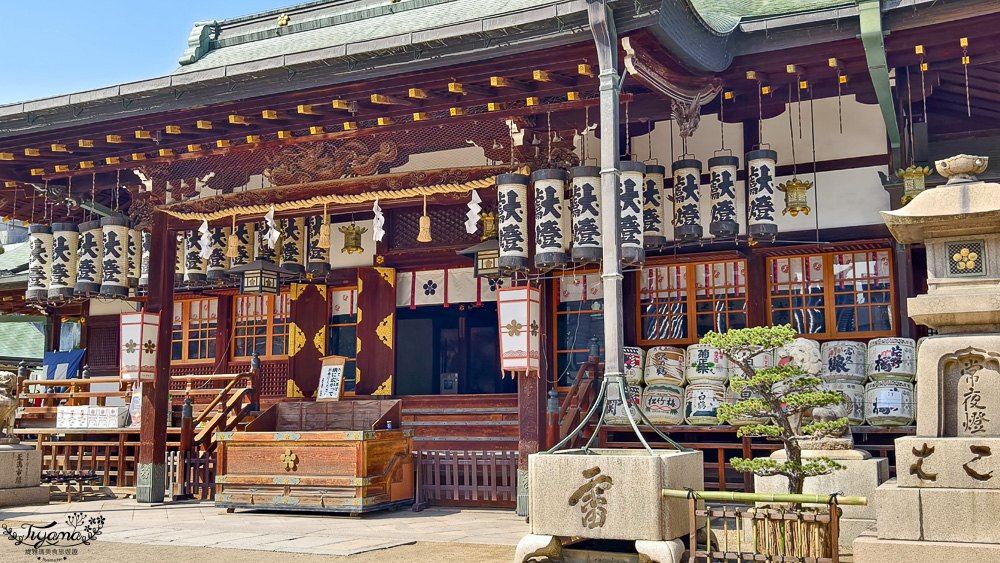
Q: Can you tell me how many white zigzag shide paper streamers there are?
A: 4